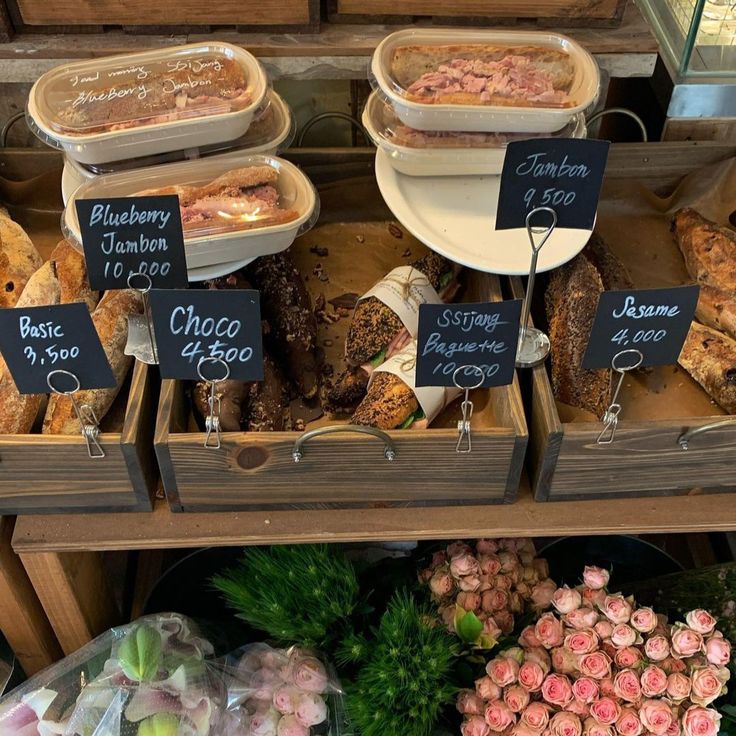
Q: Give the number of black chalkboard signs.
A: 6